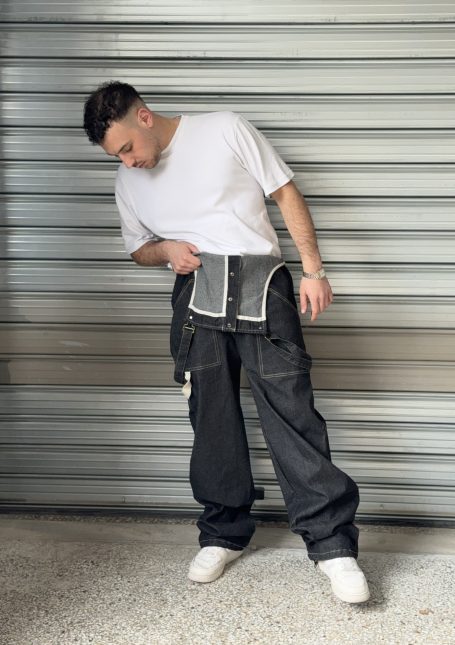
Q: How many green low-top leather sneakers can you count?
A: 0